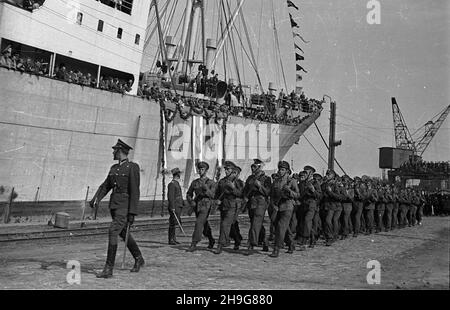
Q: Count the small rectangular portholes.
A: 4